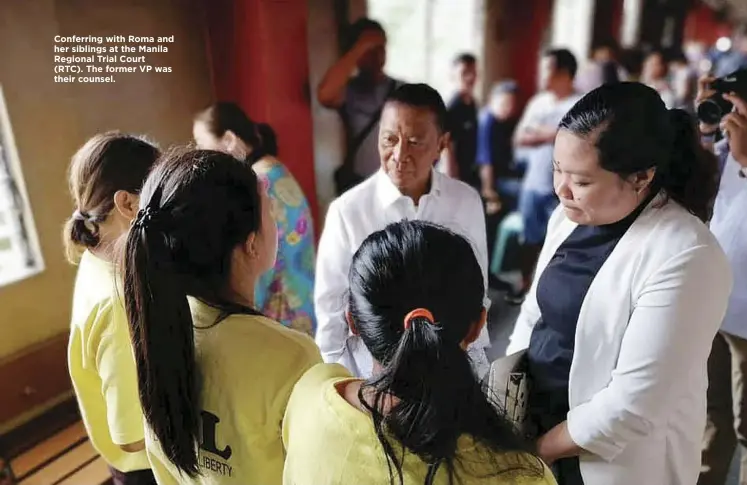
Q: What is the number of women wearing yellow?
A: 3